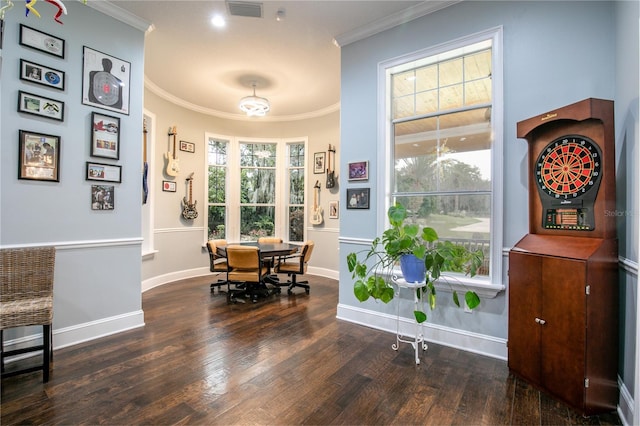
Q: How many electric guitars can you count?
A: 5